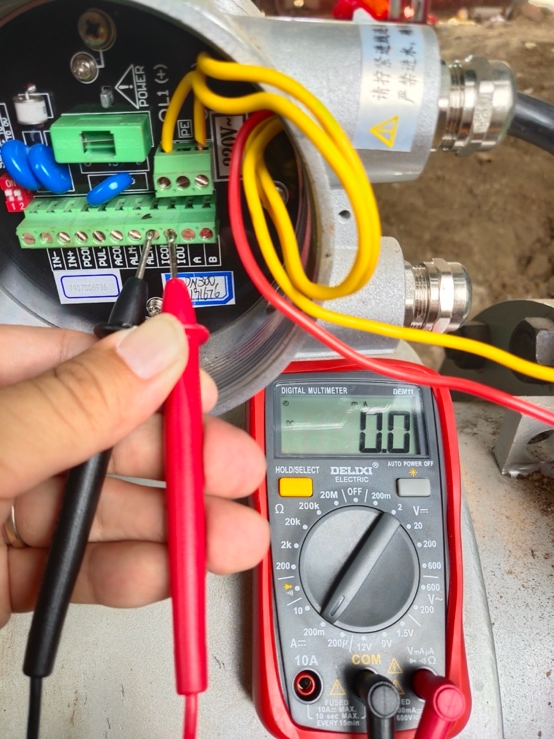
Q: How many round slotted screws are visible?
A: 14